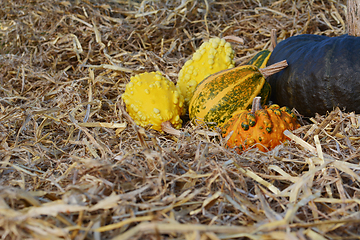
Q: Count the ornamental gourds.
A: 5